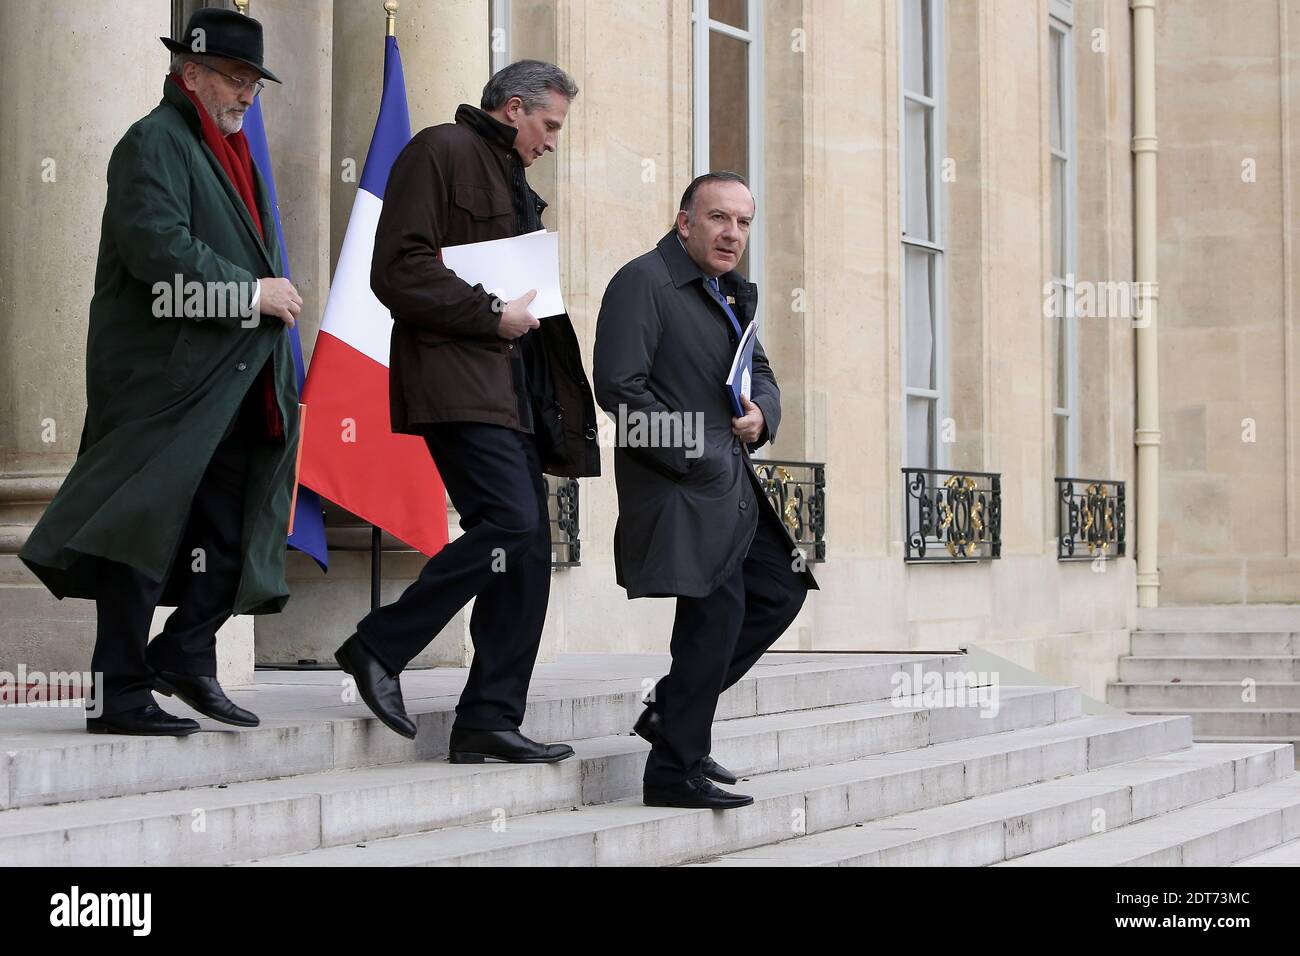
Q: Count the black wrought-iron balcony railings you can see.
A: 4